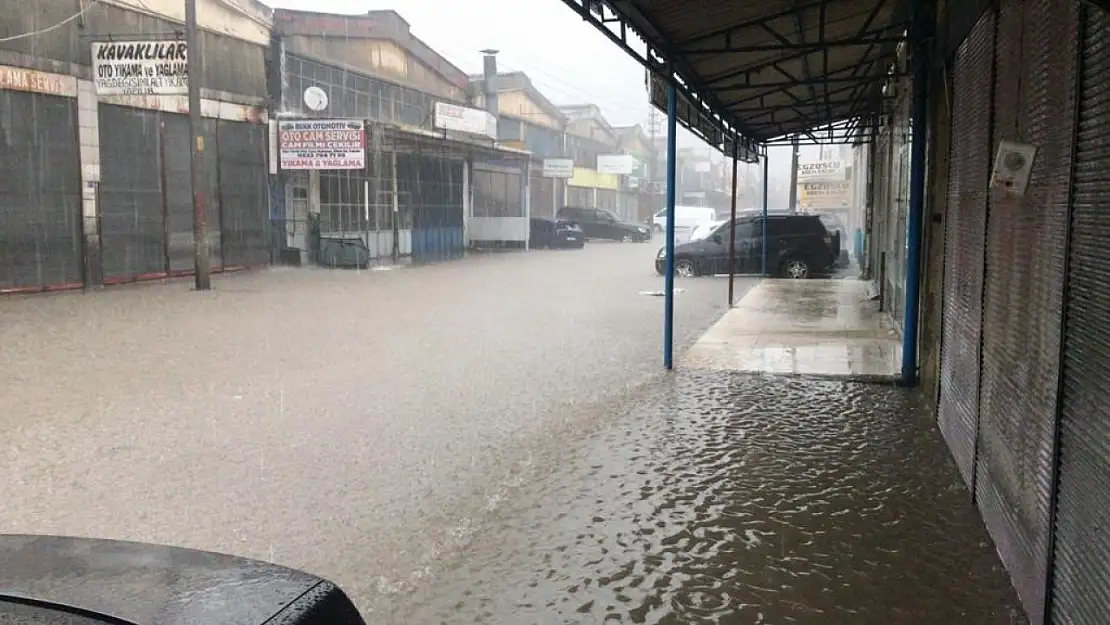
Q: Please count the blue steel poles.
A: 3